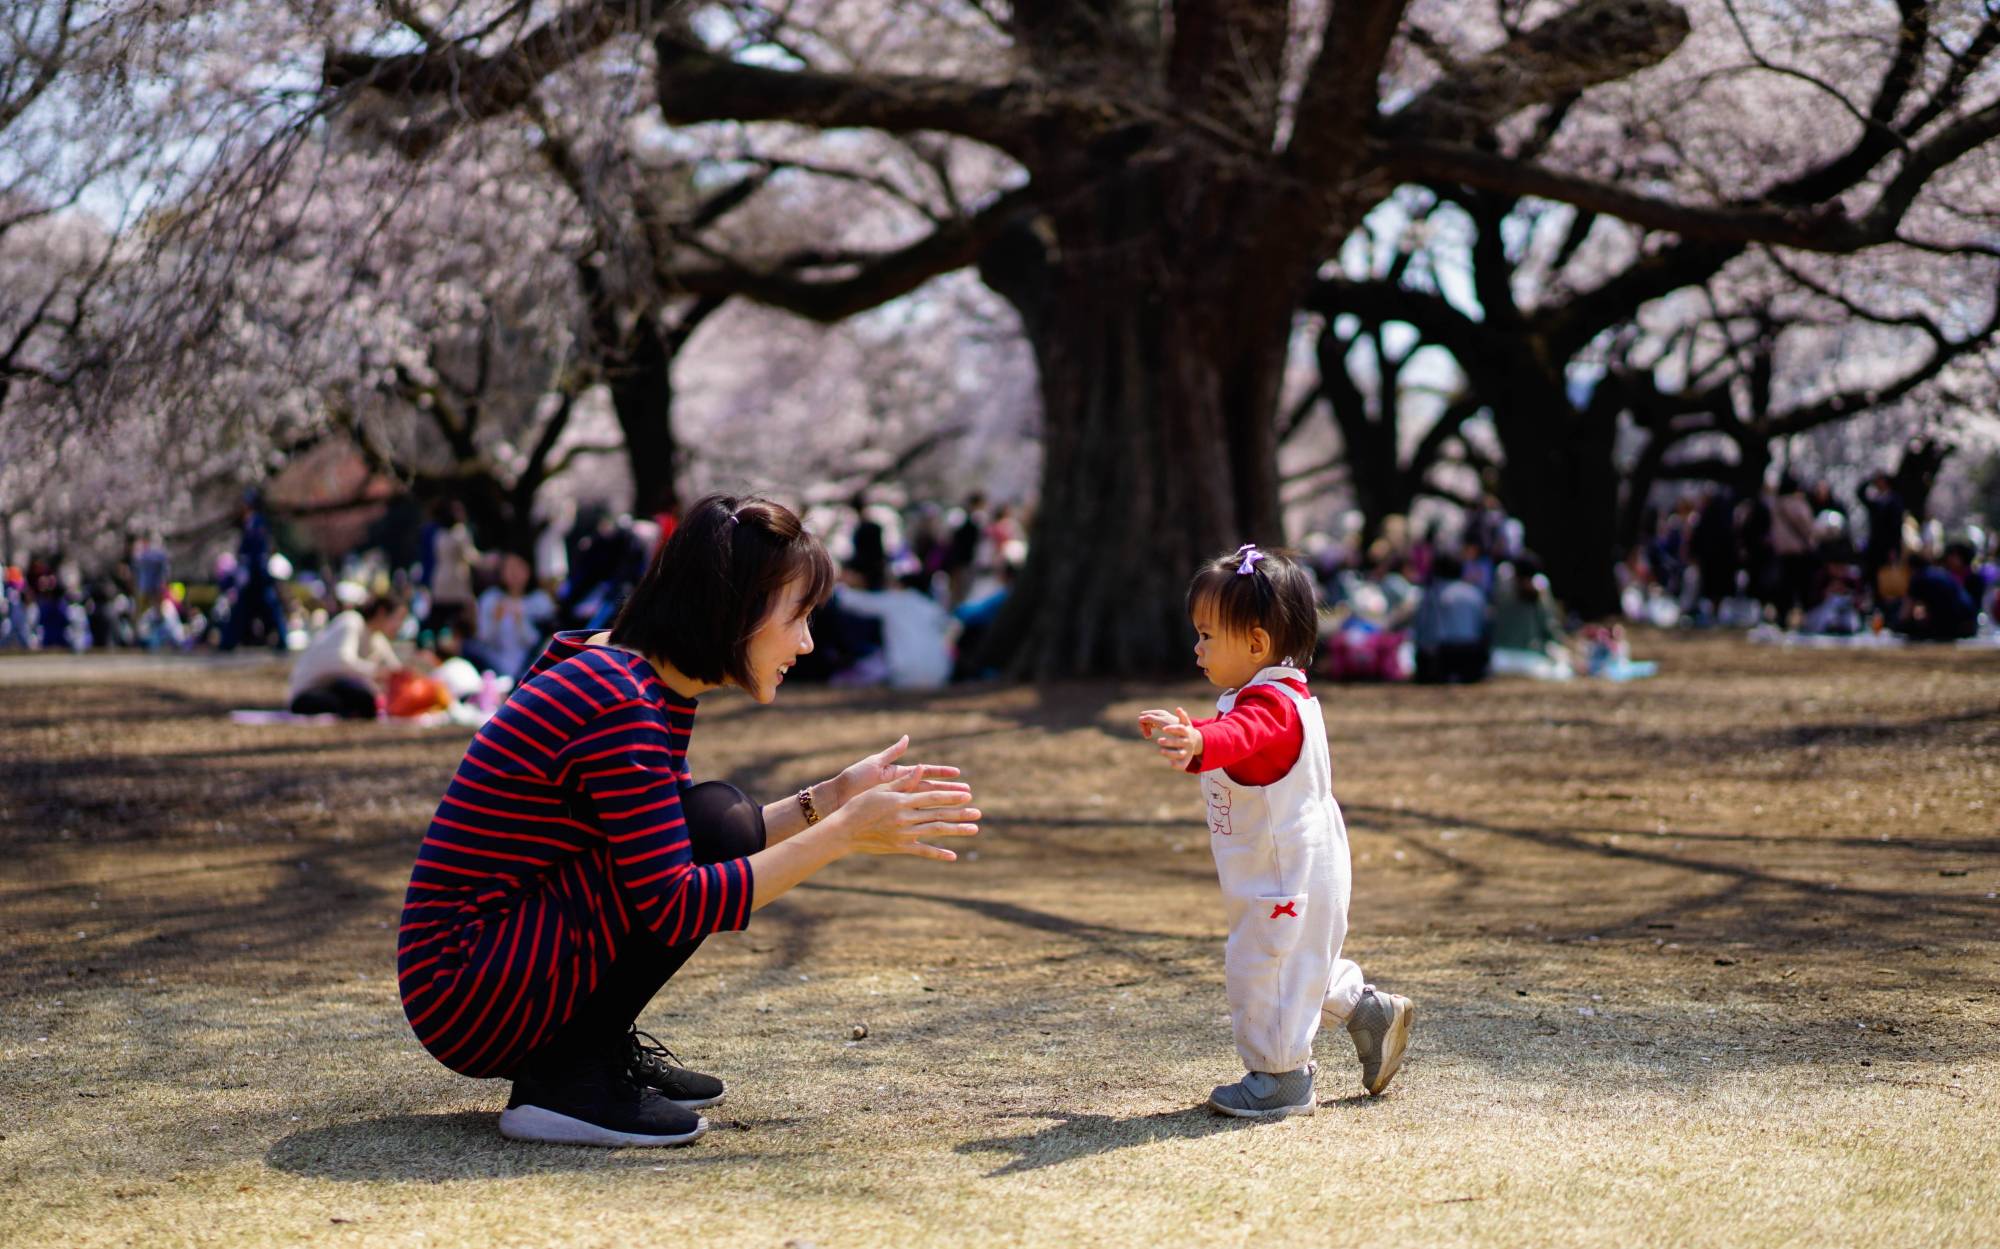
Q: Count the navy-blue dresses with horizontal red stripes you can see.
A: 1